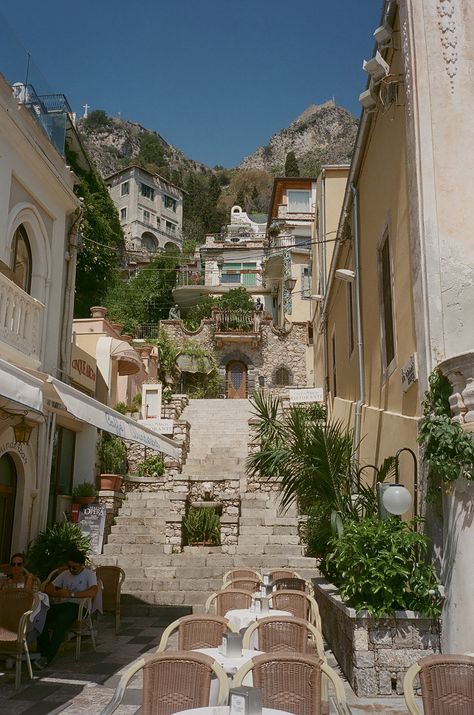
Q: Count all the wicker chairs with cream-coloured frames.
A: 15